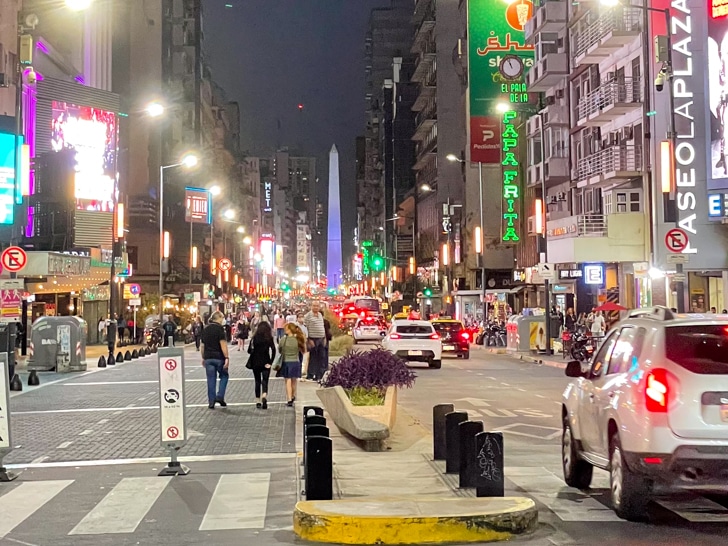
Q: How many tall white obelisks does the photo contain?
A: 1